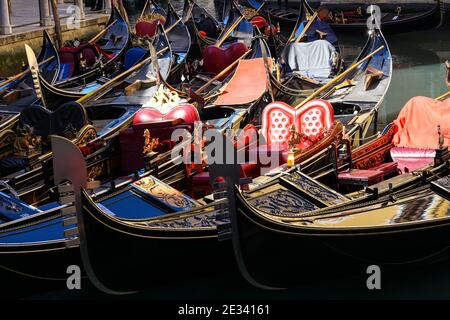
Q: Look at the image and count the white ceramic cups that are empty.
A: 0